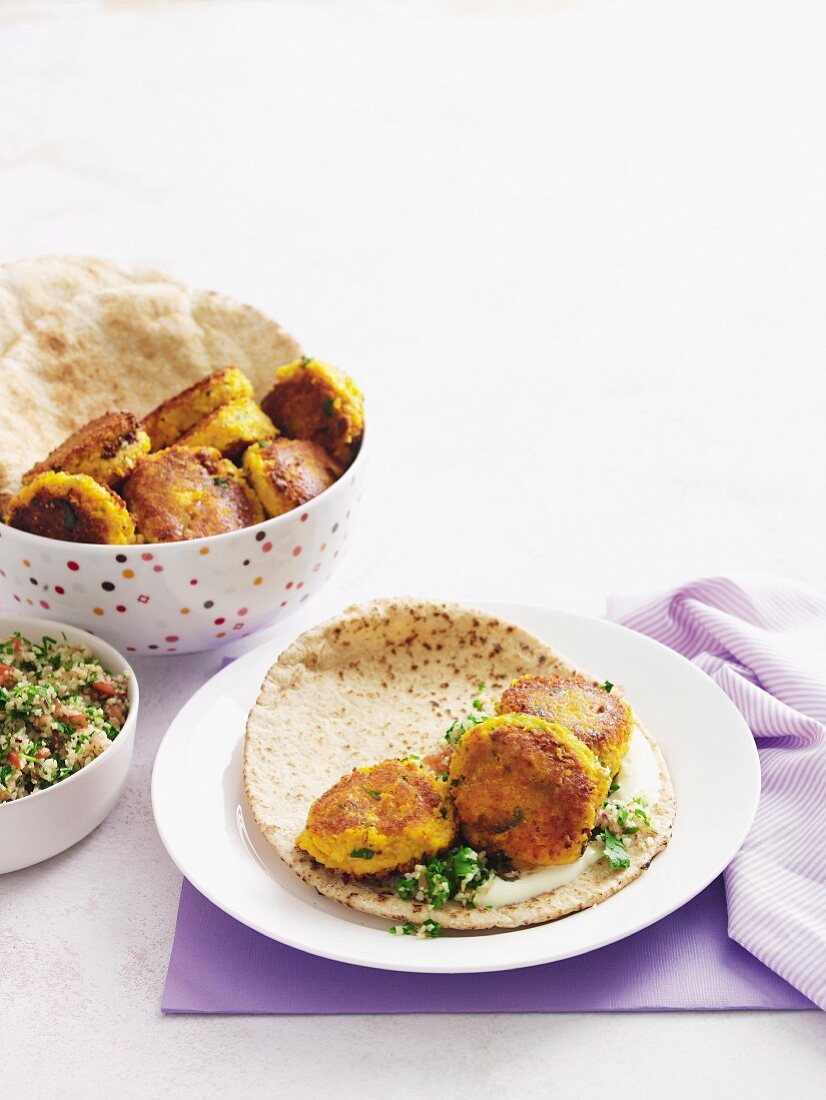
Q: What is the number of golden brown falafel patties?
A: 10